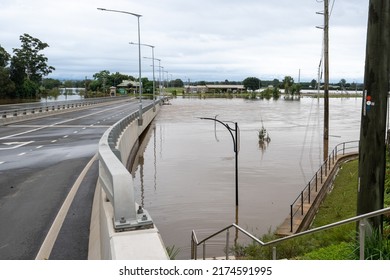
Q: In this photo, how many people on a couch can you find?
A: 0